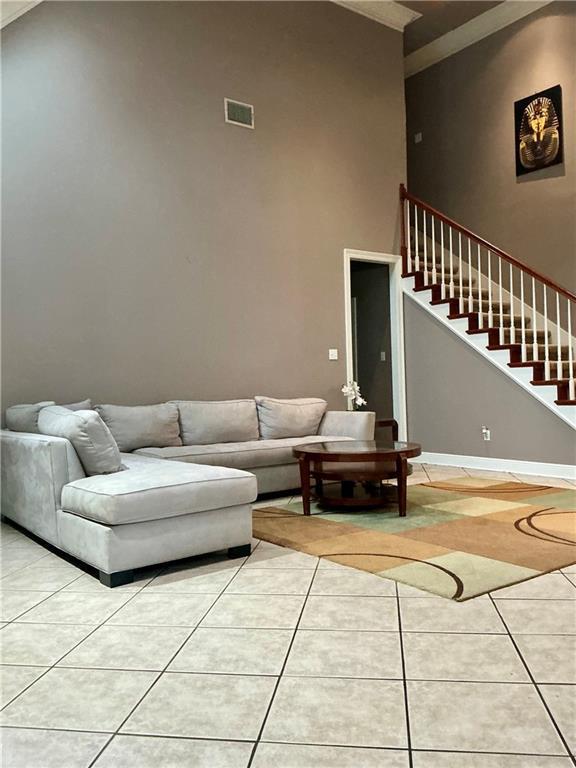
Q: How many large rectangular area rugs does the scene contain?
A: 1